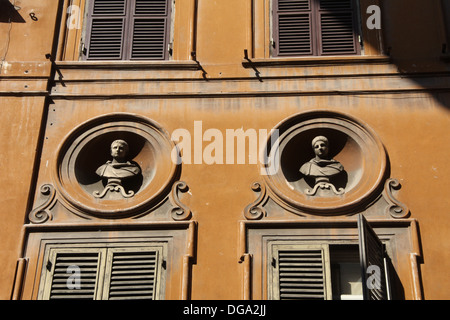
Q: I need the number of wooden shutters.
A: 8